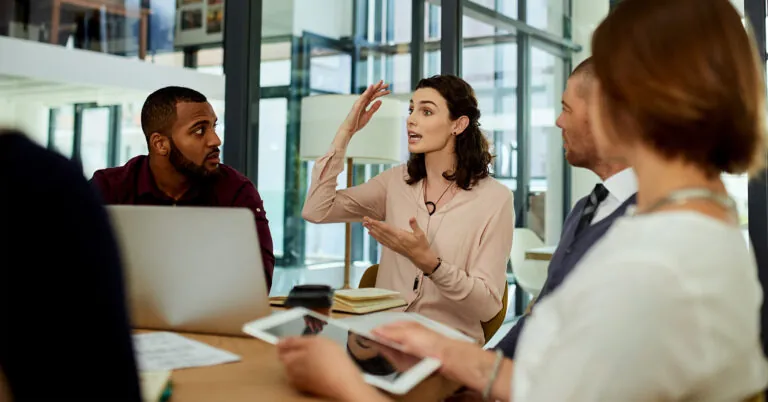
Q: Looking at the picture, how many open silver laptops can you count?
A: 1